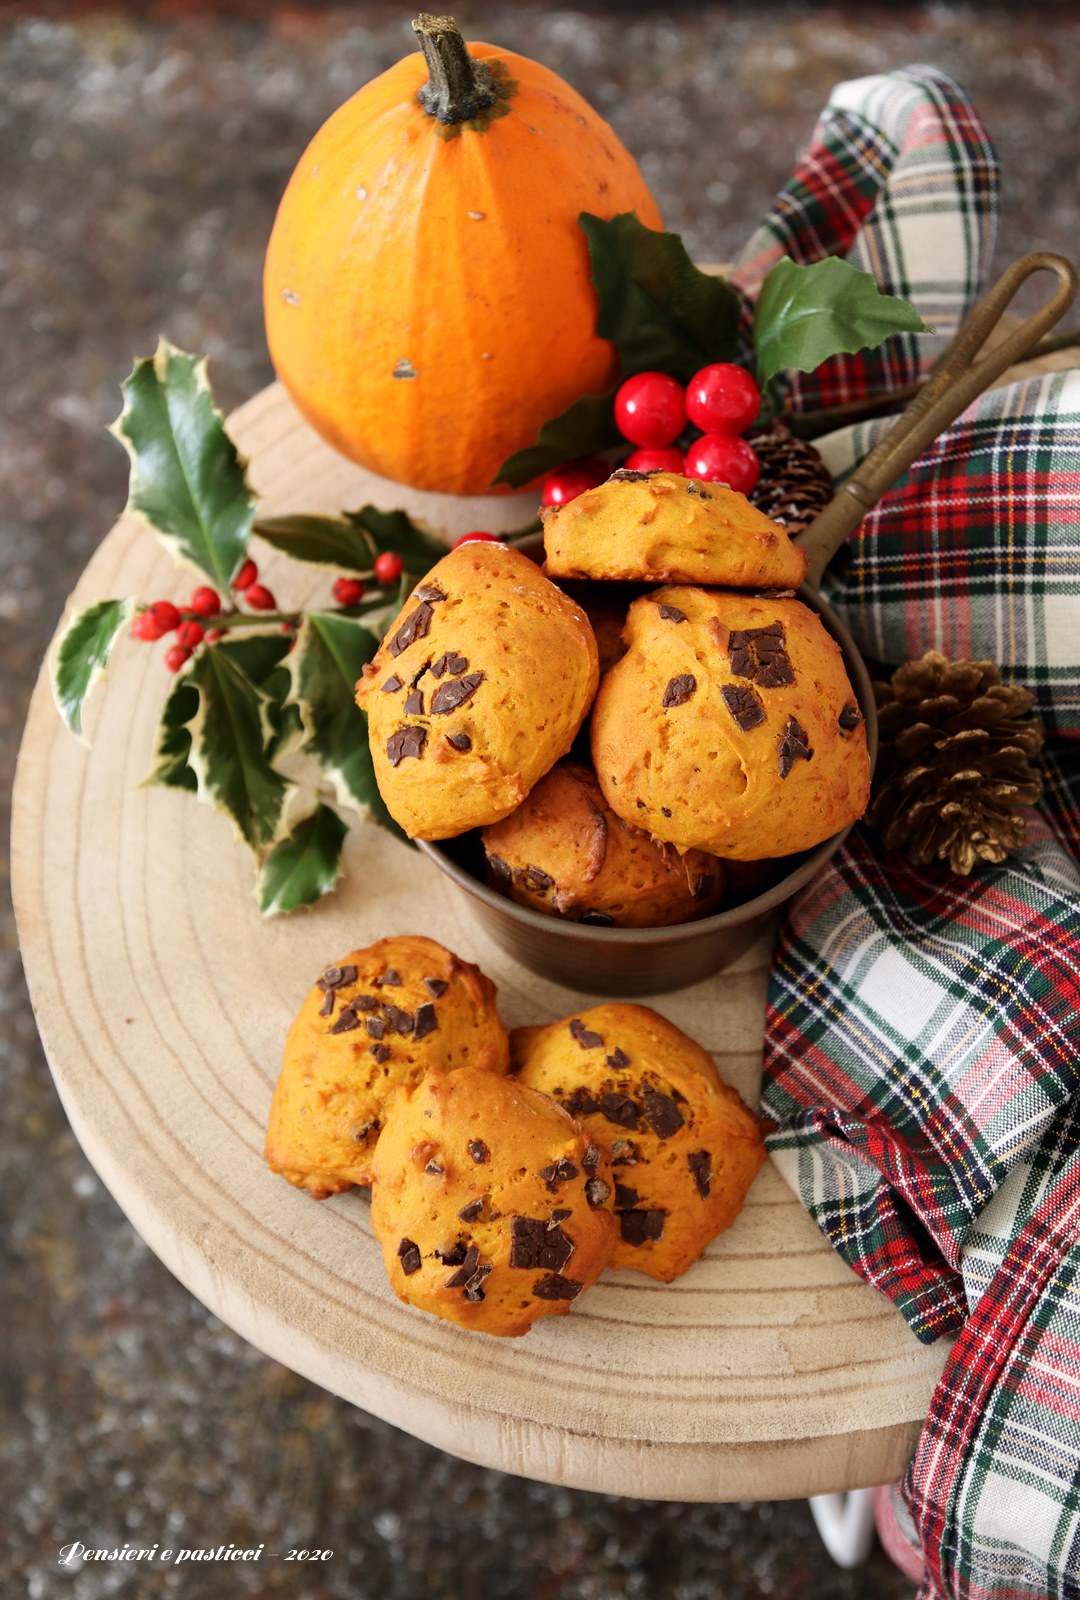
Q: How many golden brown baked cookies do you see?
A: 7